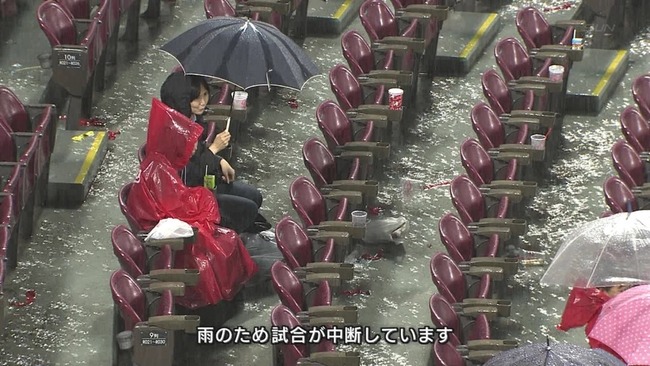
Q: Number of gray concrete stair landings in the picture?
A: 4